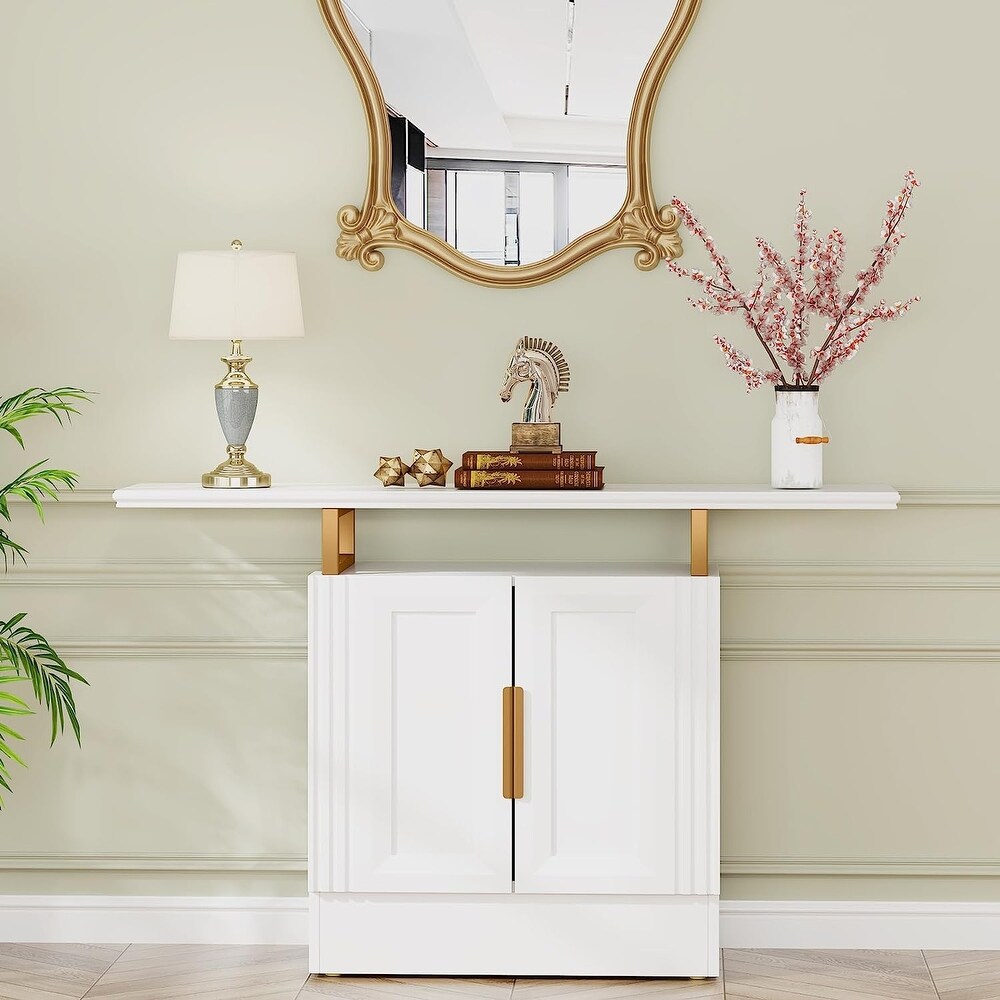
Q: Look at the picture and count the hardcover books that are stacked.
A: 2